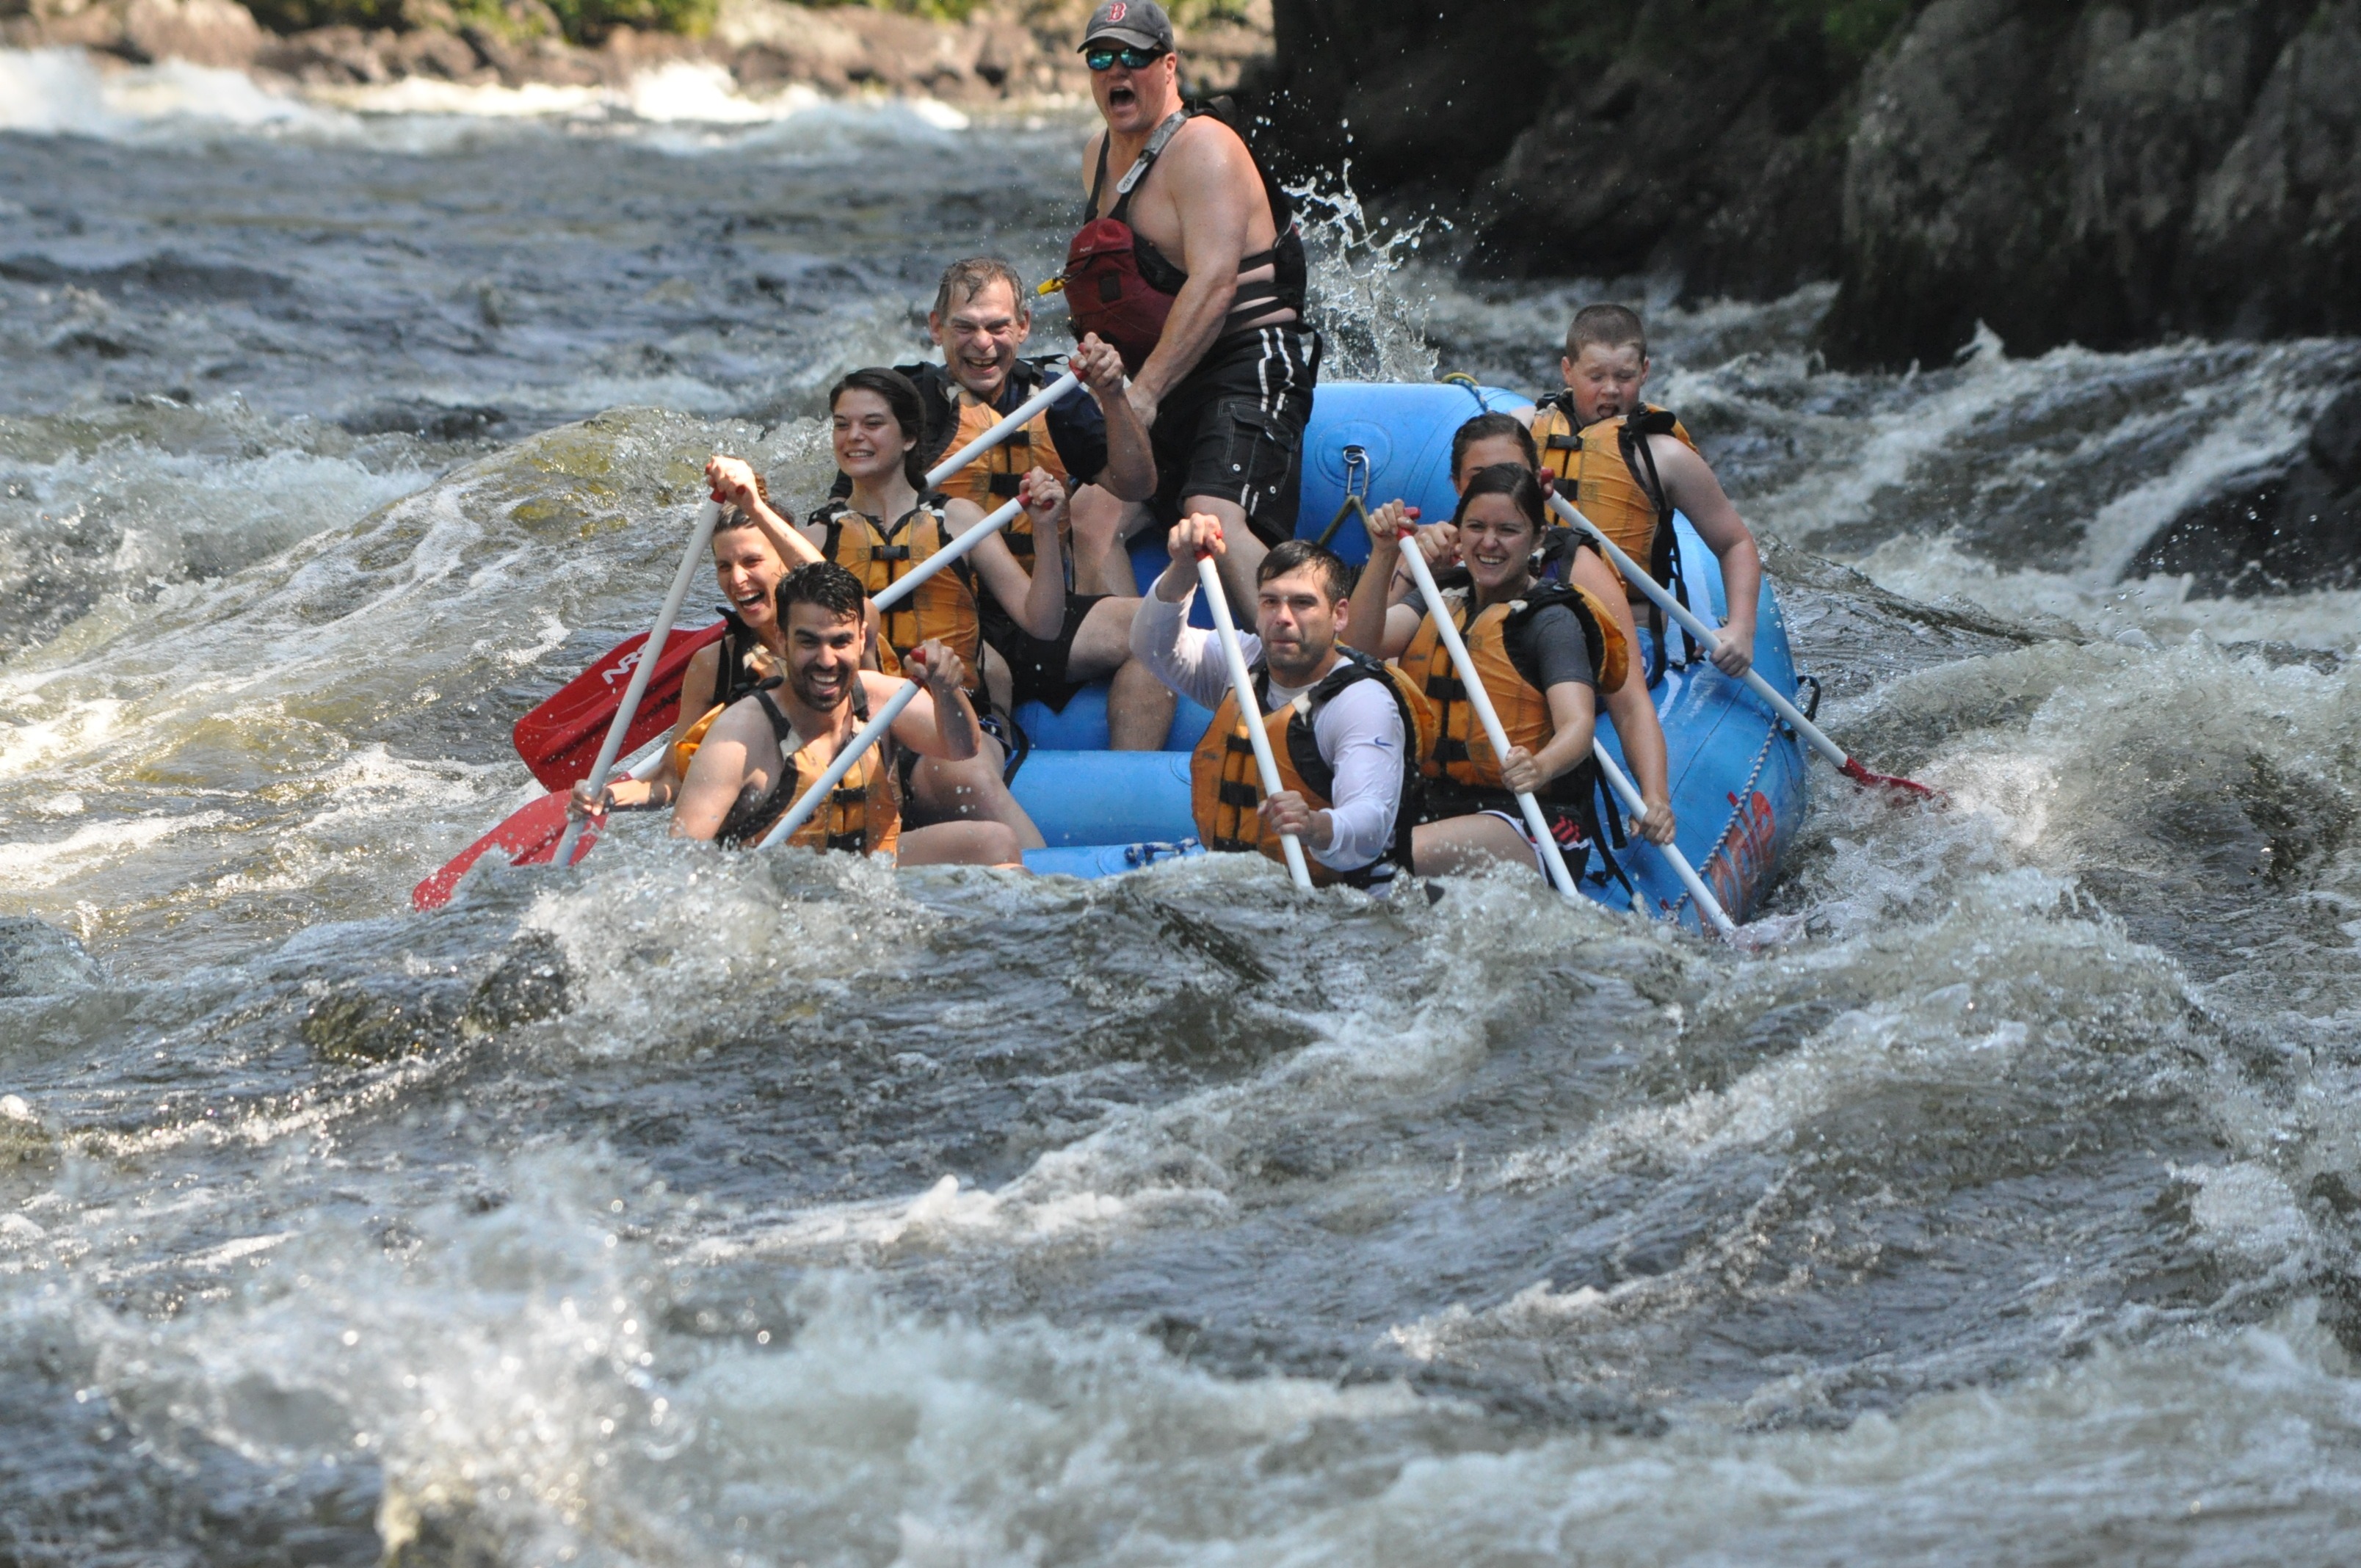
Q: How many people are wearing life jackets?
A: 9